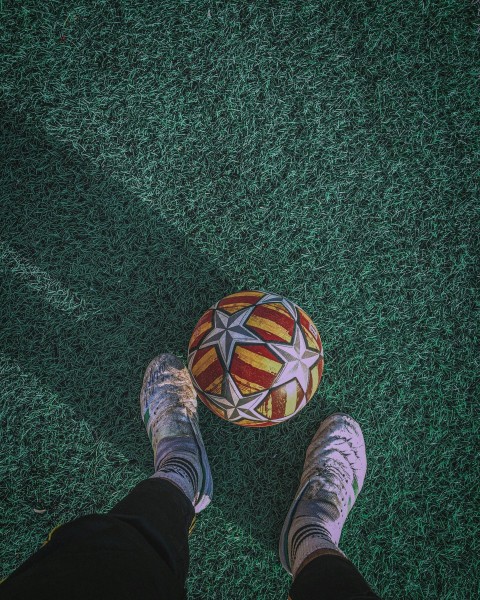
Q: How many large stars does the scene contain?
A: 3